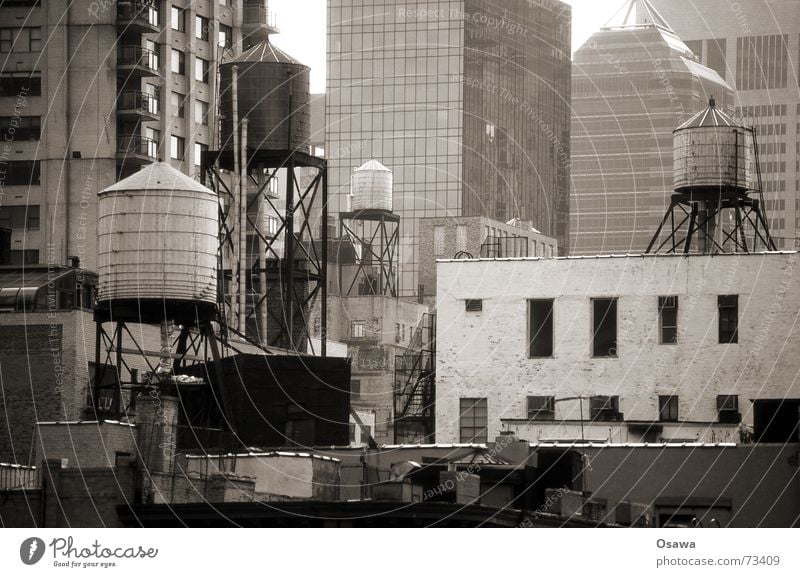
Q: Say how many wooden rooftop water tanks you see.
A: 4